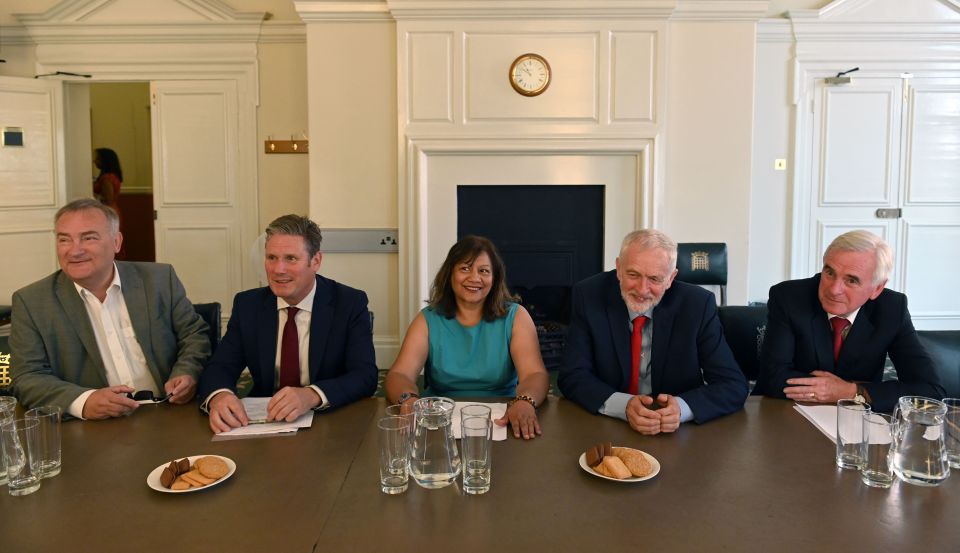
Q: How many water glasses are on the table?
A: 10